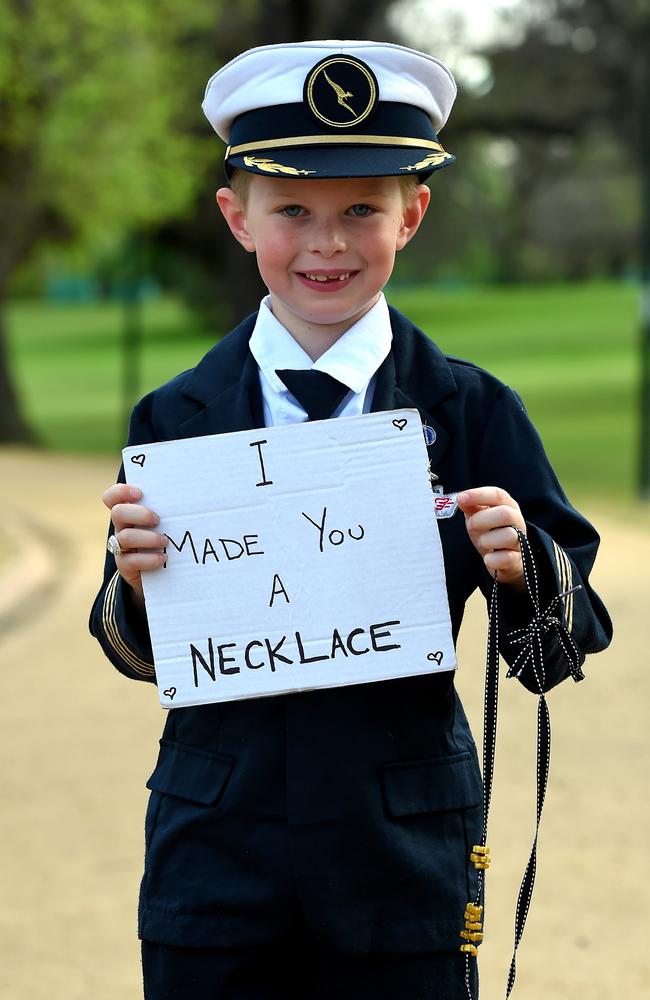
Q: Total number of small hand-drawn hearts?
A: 4